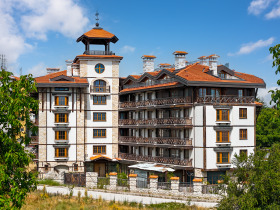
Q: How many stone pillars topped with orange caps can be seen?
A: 5